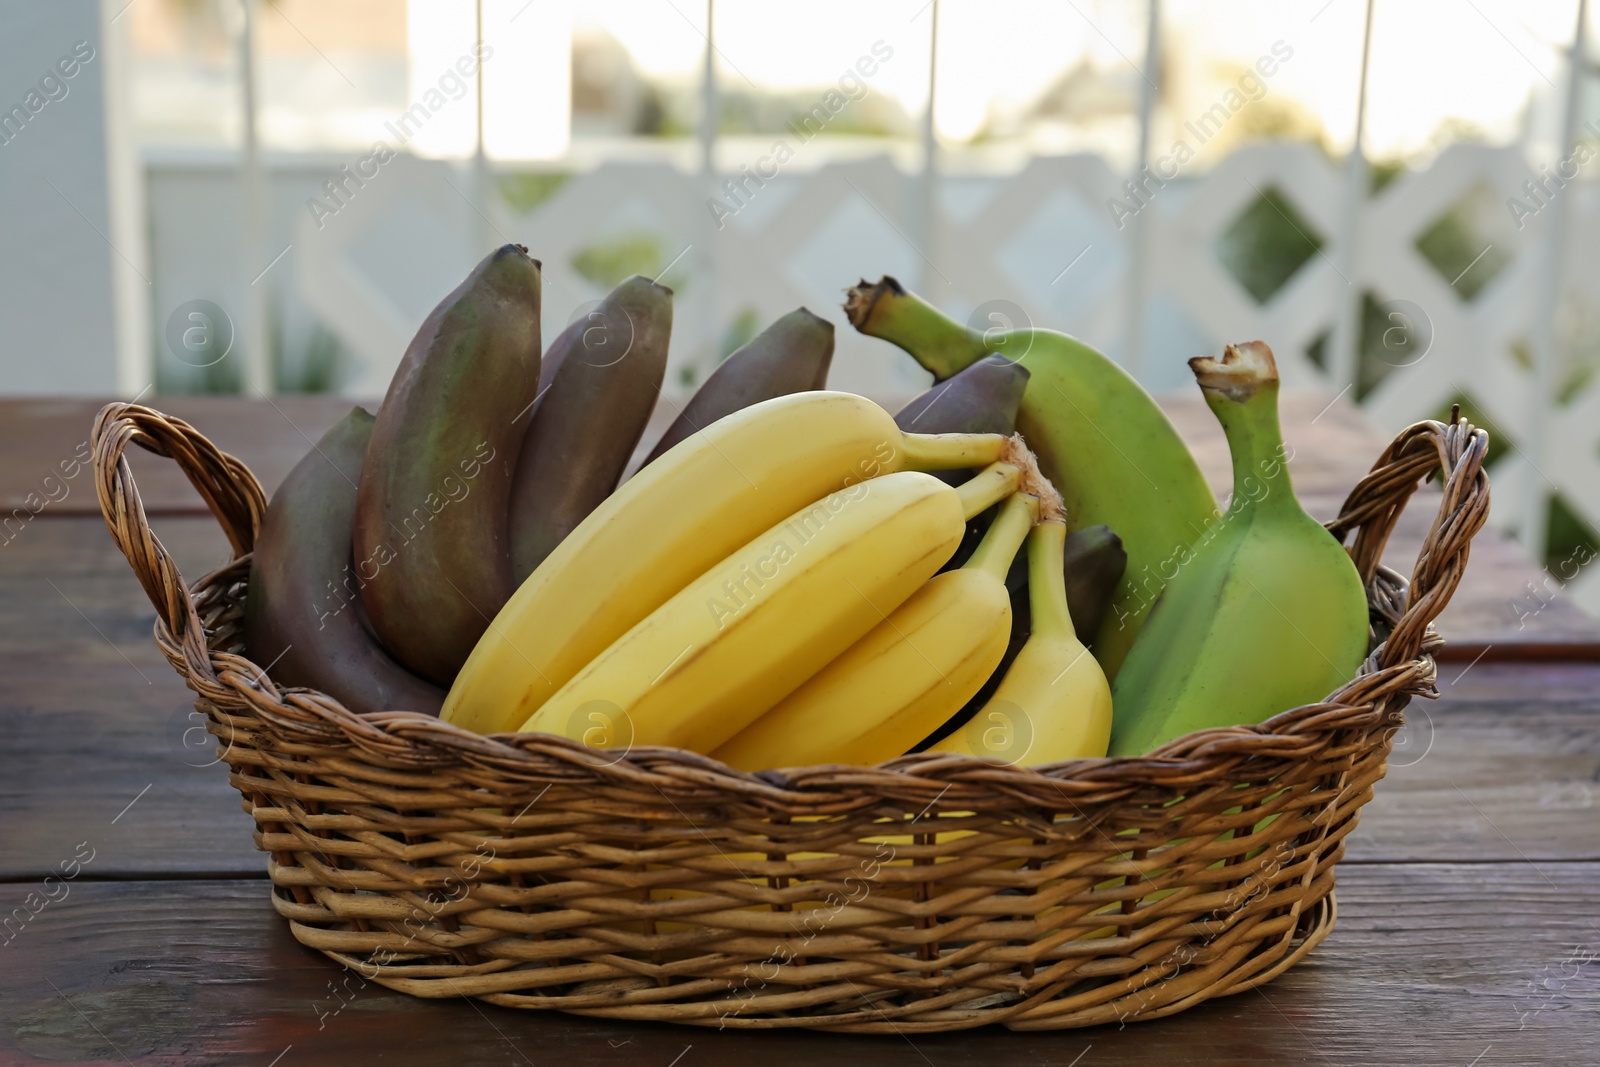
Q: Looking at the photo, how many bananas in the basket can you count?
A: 12